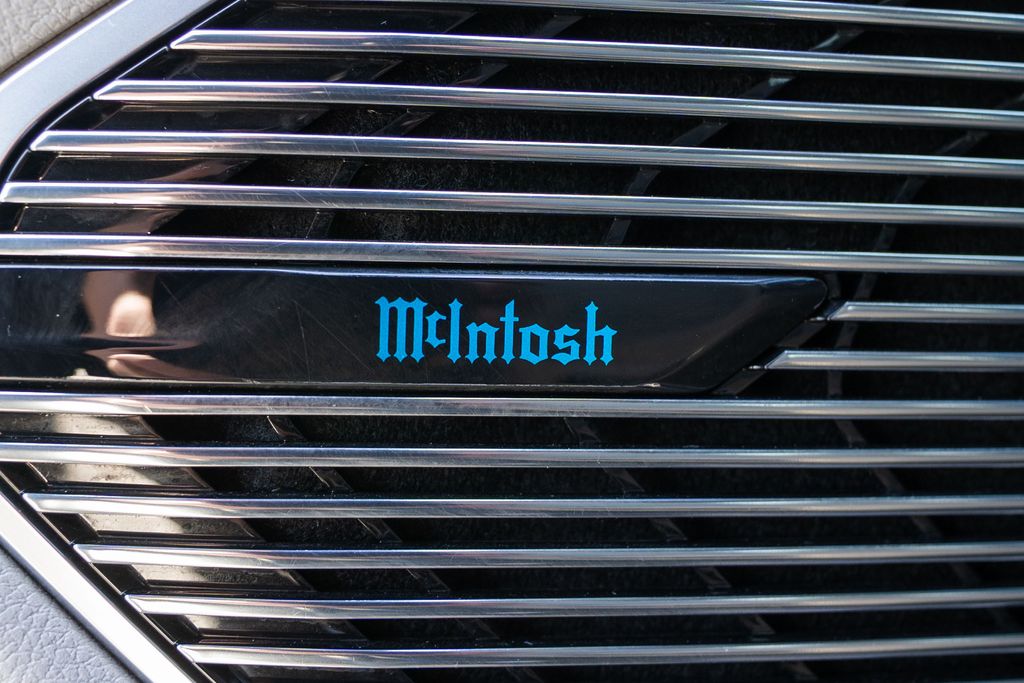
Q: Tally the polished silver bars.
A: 14